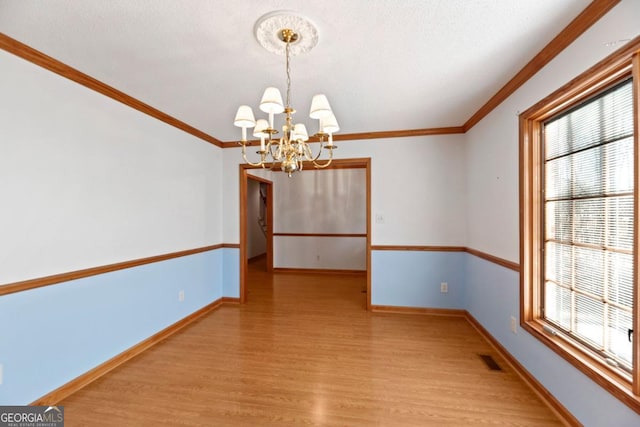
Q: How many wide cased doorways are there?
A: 1